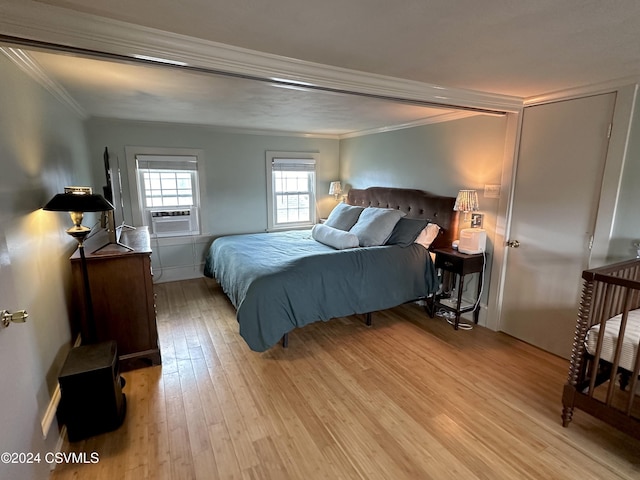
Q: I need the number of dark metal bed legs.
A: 2